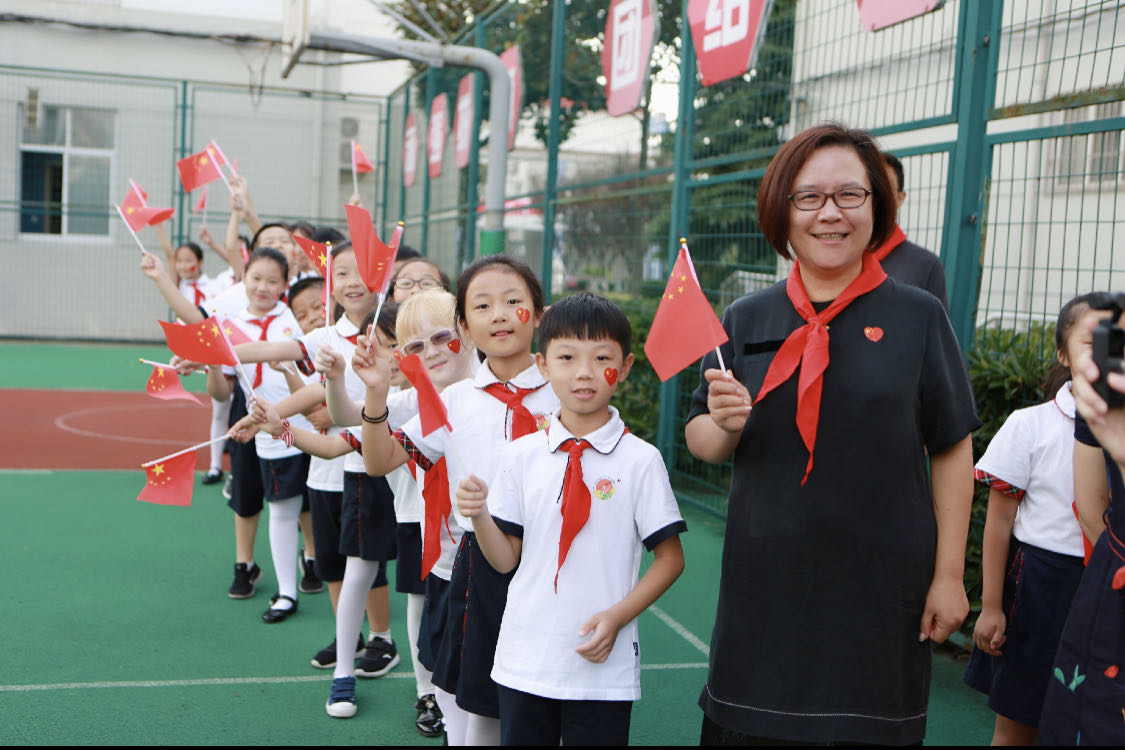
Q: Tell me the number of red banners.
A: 7